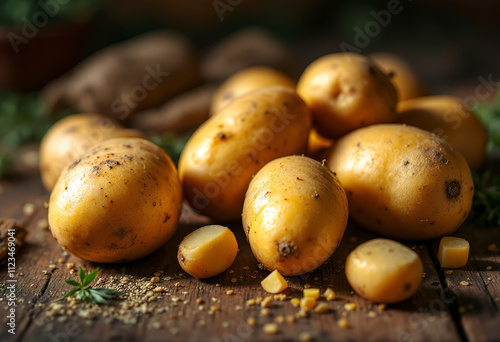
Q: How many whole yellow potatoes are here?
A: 9